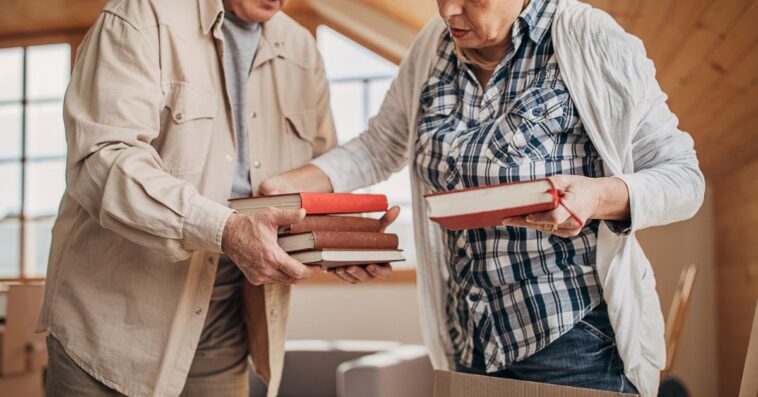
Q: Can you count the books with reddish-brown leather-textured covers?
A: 2